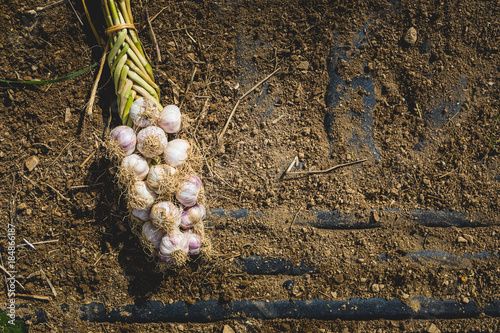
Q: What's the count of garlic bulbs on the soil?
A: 15